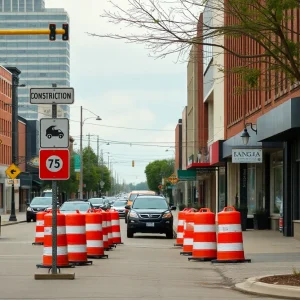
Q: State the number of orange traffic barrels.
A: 11